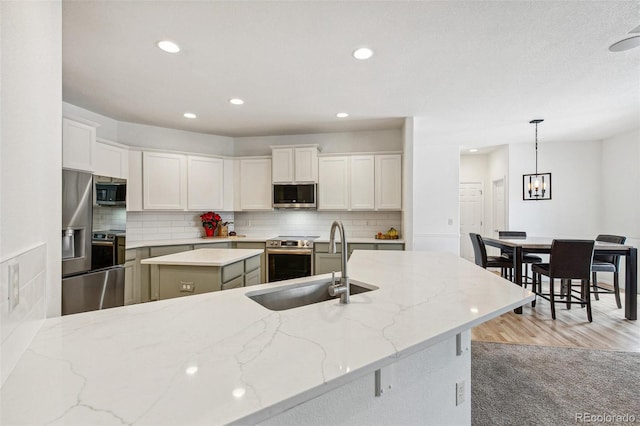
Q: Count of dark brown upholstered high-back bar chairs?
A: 4